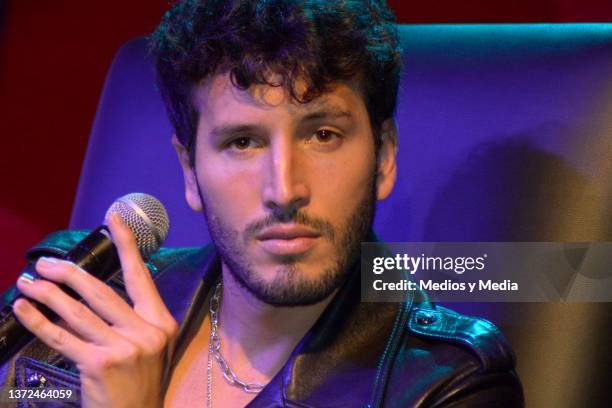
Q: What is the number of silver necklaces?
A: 2